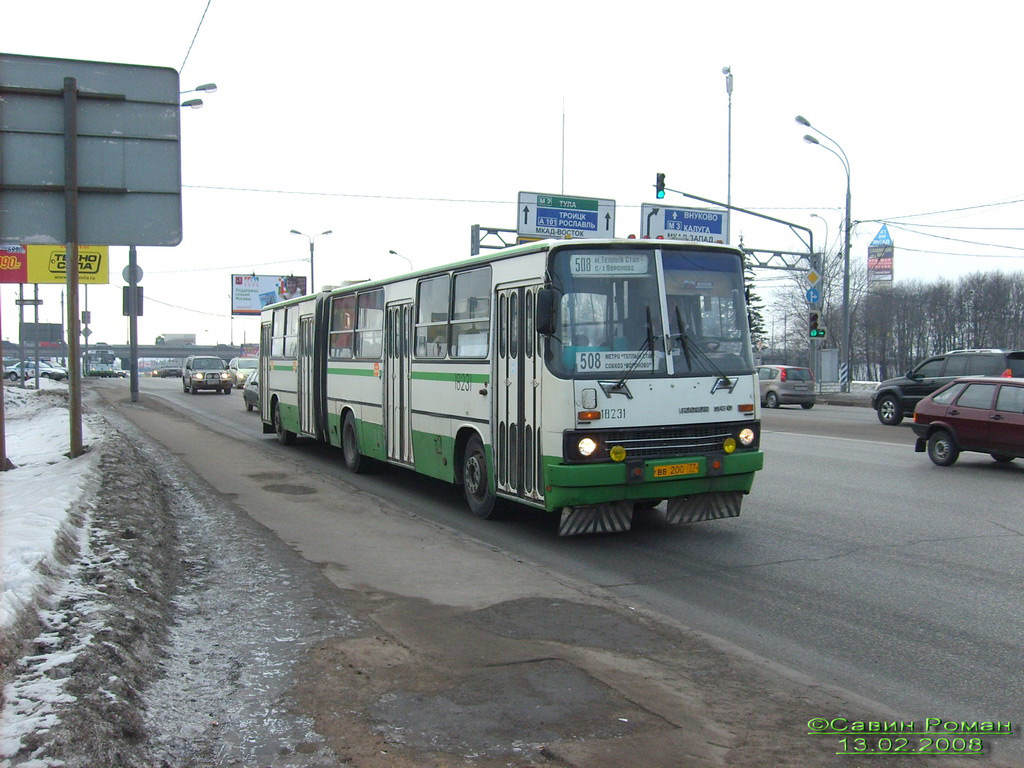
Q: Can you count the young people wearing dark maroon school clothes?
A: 0